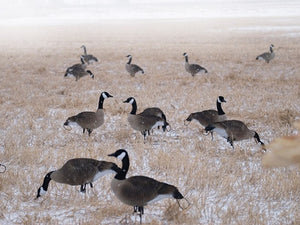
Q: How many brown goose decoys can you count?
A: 13